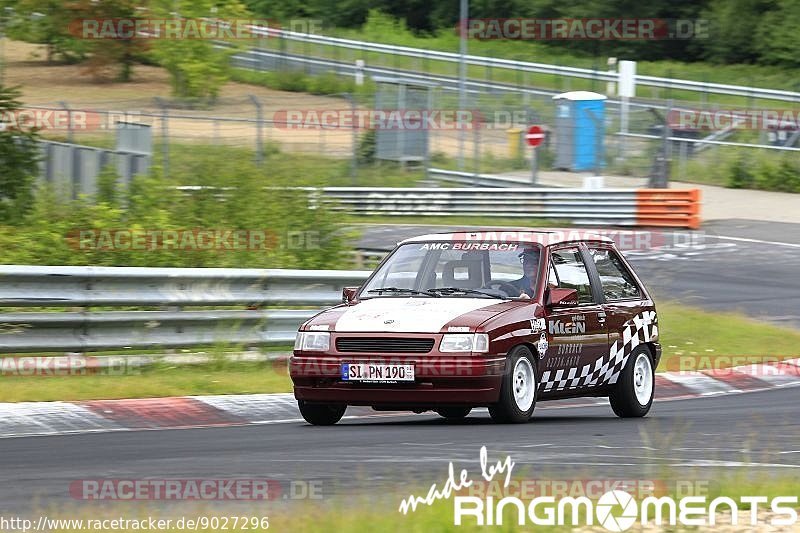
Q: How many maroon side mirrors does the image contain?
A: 2